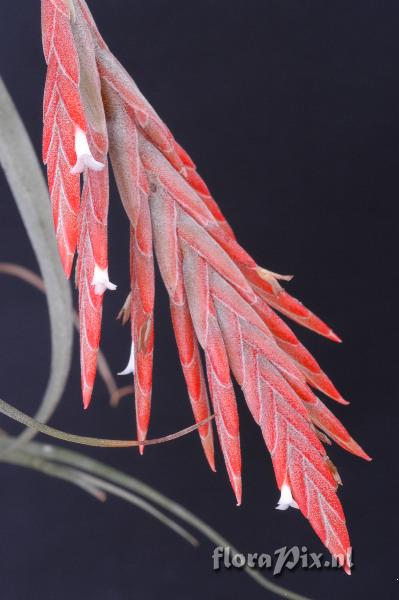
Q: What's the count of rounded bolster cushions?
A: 0